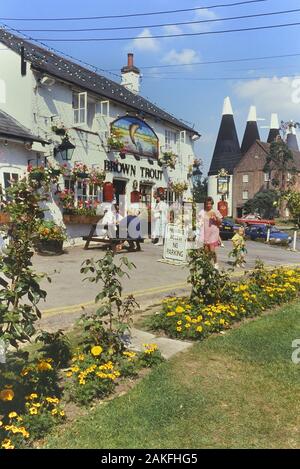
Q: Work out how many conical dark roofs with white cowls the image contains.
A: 4